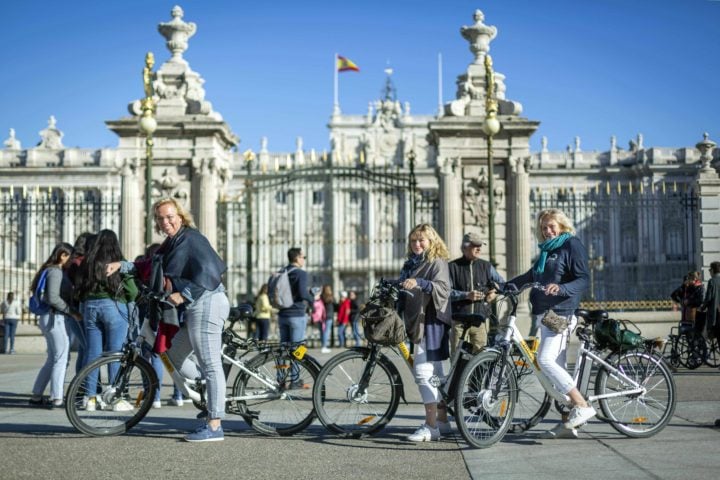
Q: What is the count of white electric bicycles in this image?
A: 3